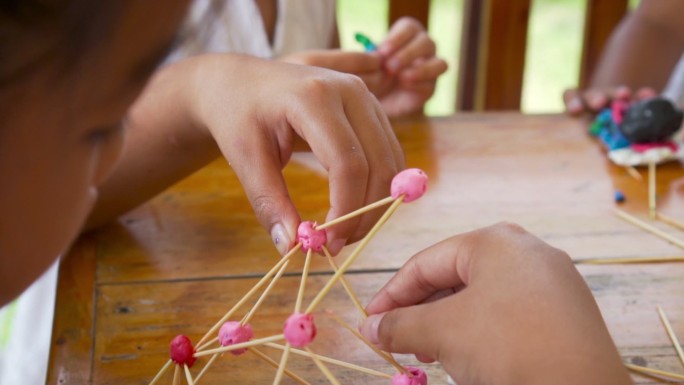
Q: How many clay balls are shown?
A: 6